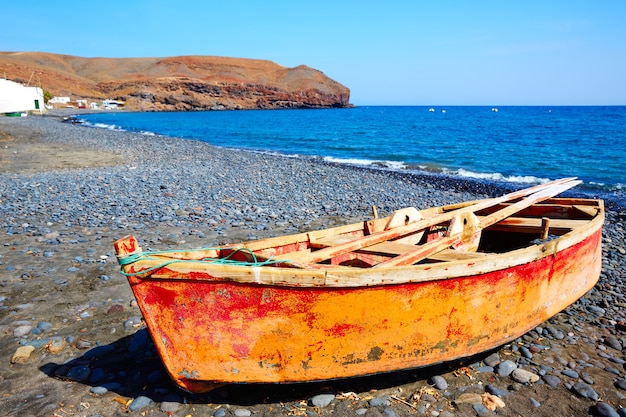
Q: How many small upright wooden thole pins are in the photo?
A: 2